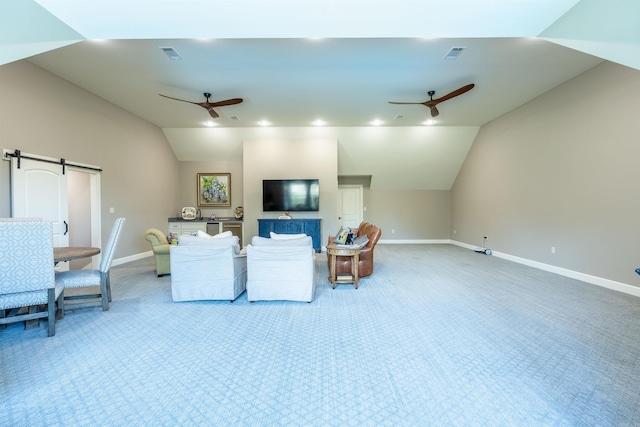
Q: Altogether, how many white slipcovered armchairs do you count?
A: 2